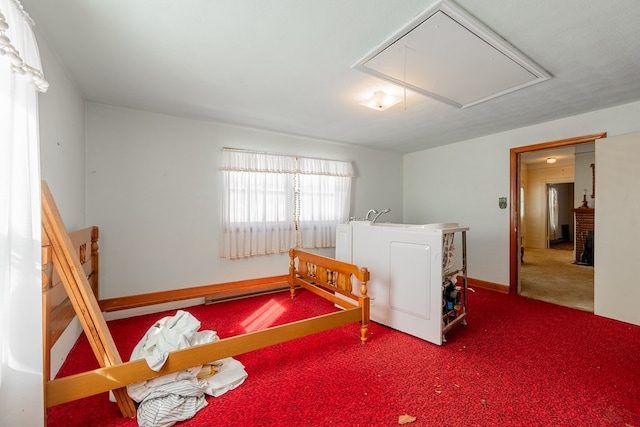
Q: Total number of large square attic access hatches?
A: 1